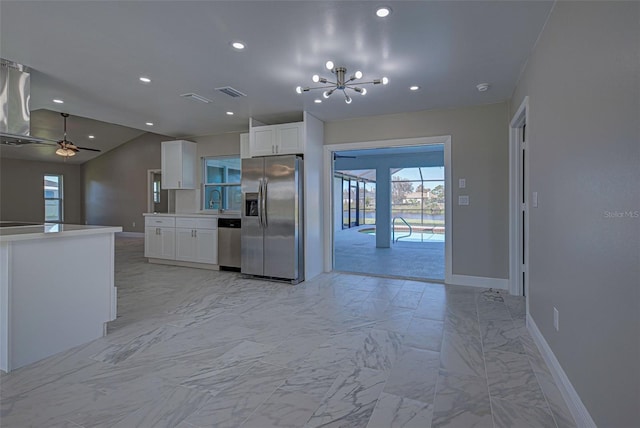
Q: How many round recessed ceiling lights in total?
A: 9